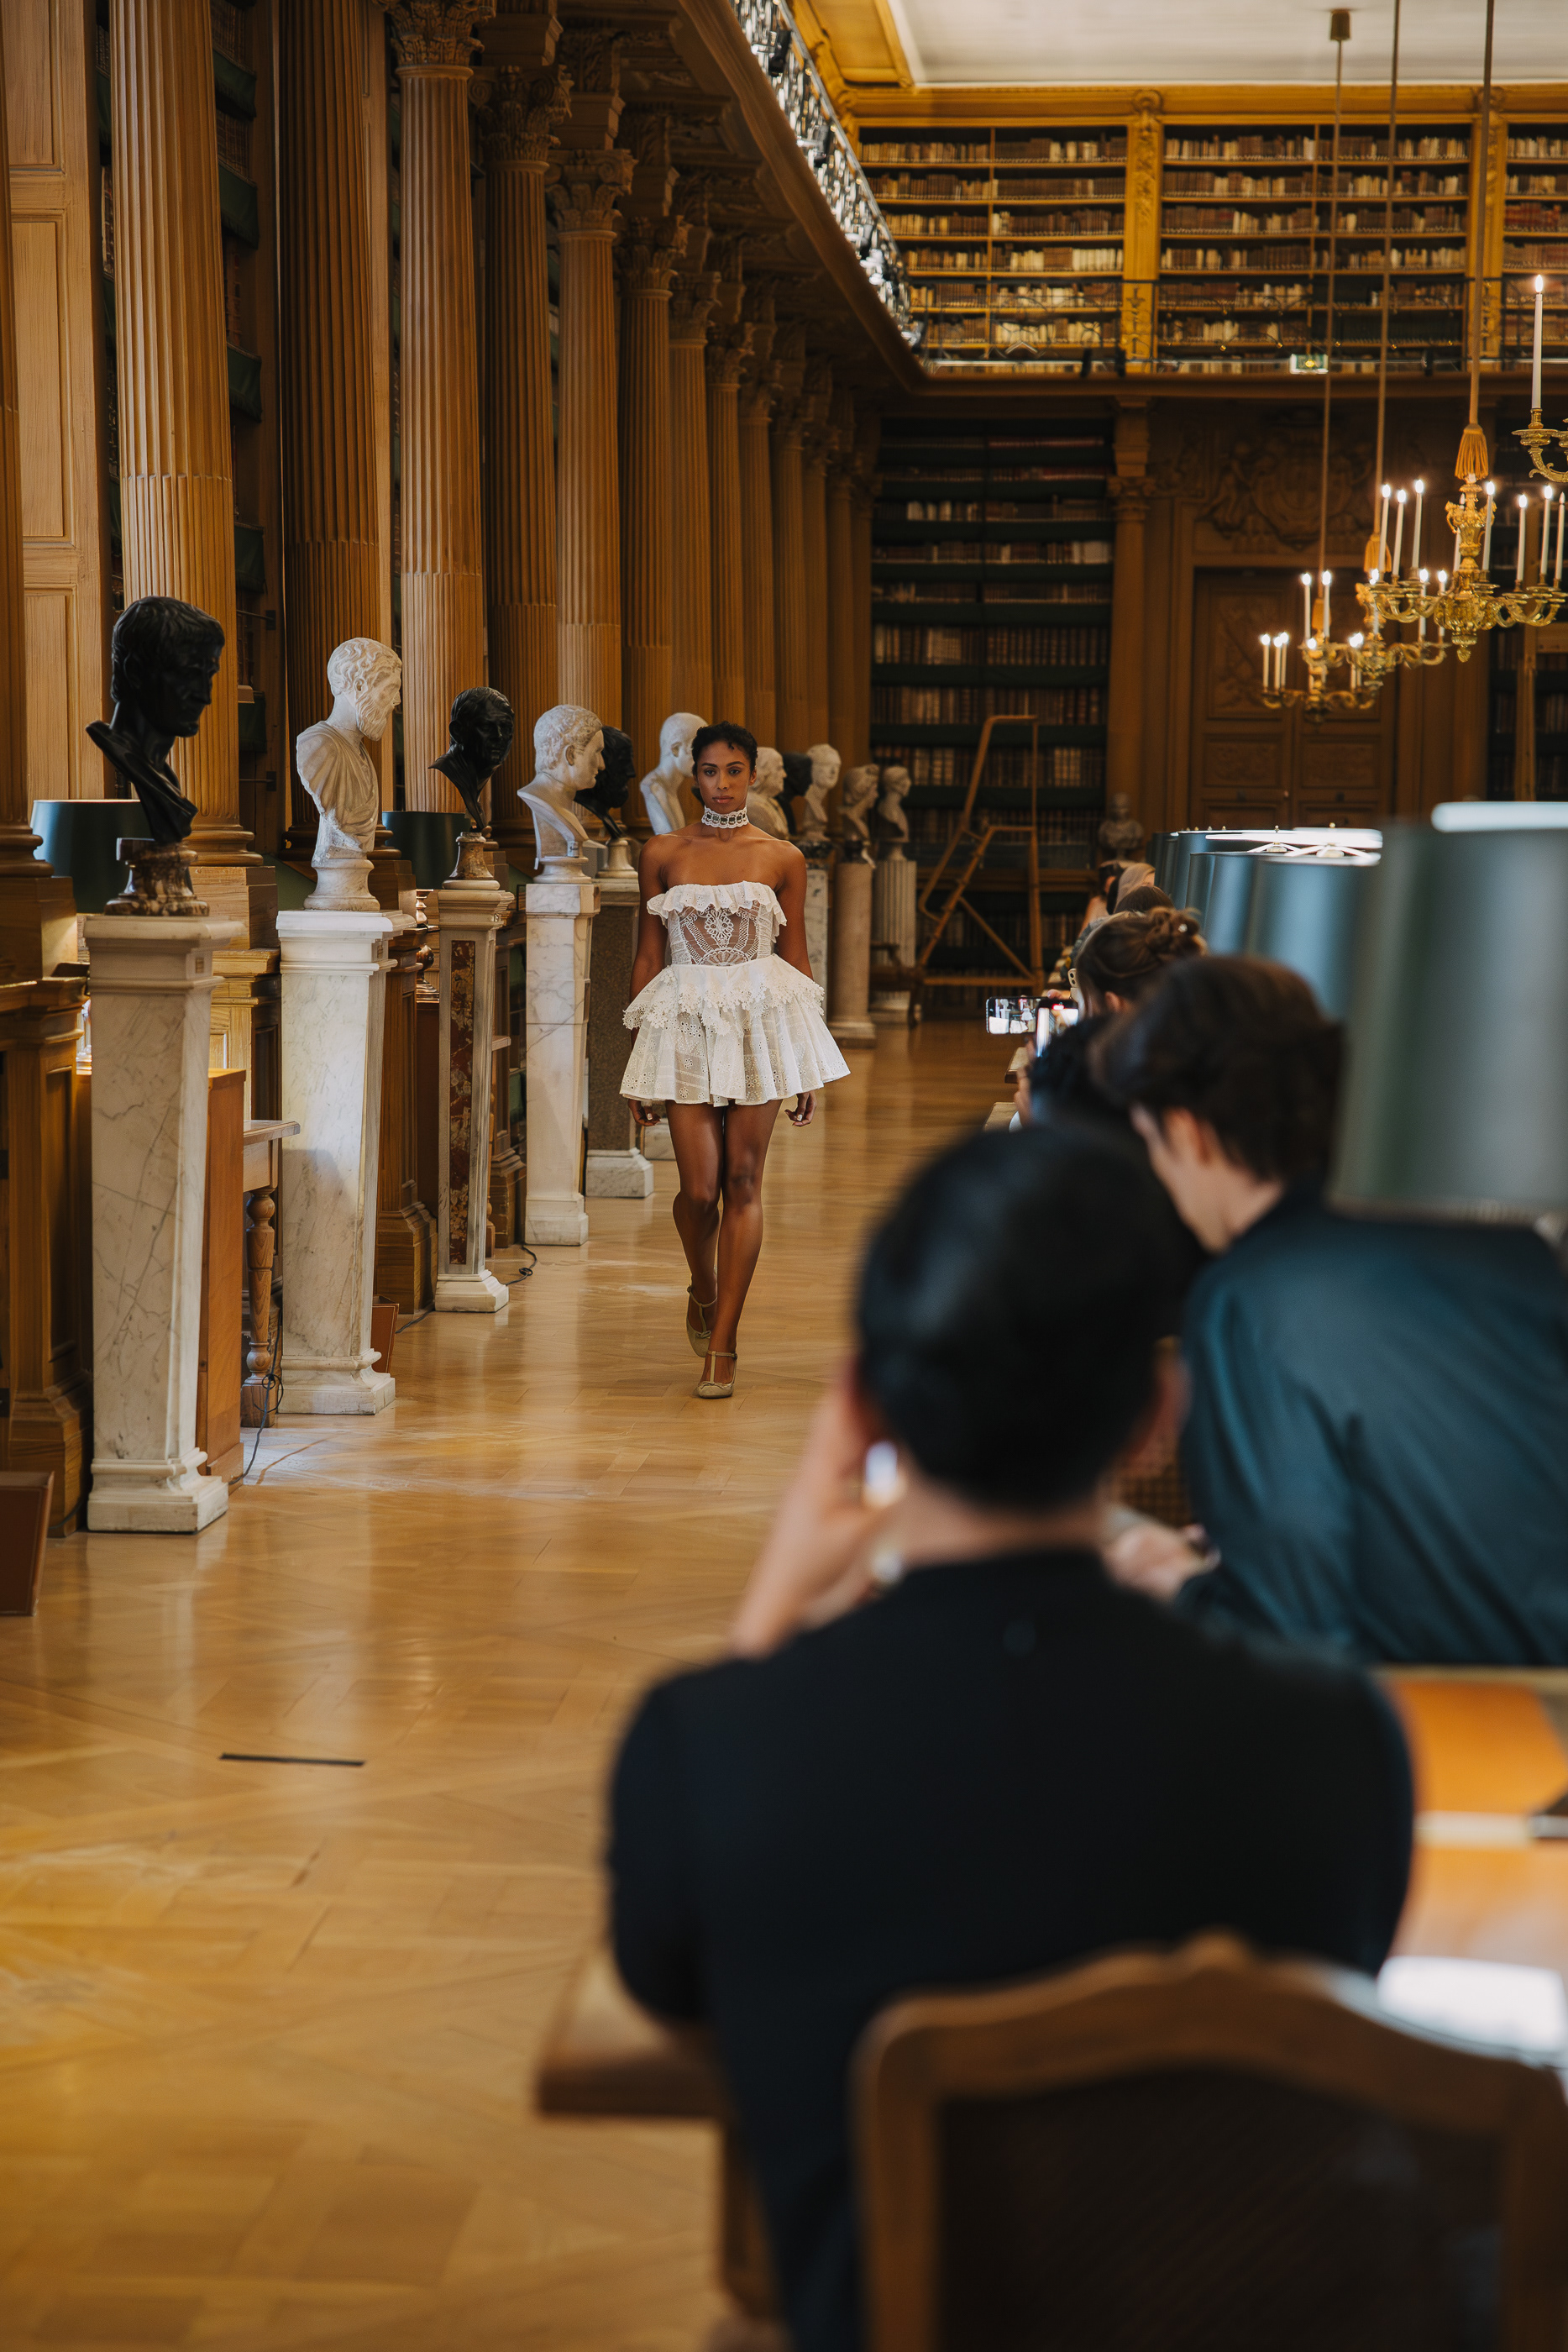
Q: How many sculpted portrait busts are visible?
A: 12